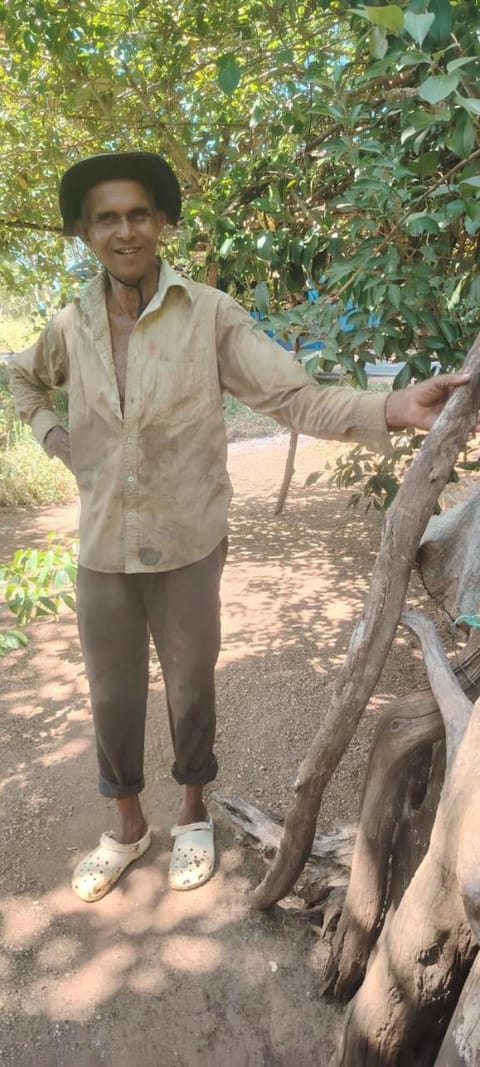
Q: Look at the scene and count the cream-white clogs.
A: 2